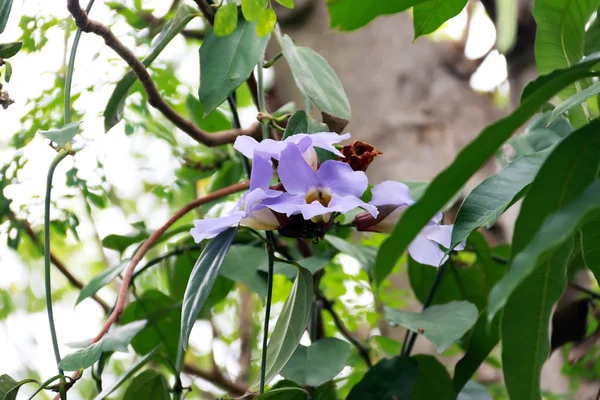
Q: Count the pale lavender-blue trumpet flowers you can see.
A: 4